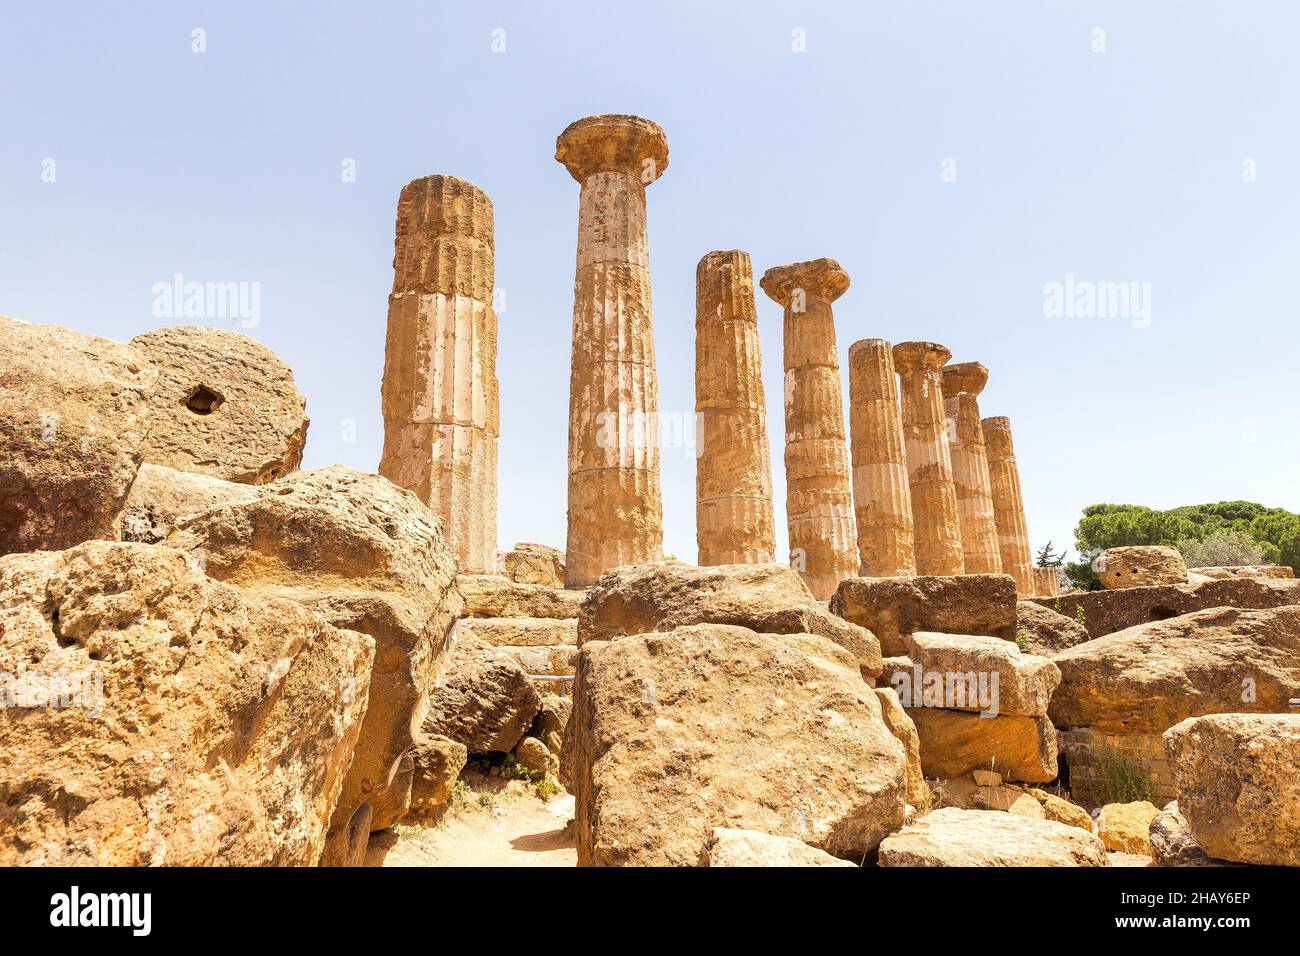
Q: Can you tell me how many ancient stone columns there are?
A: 8